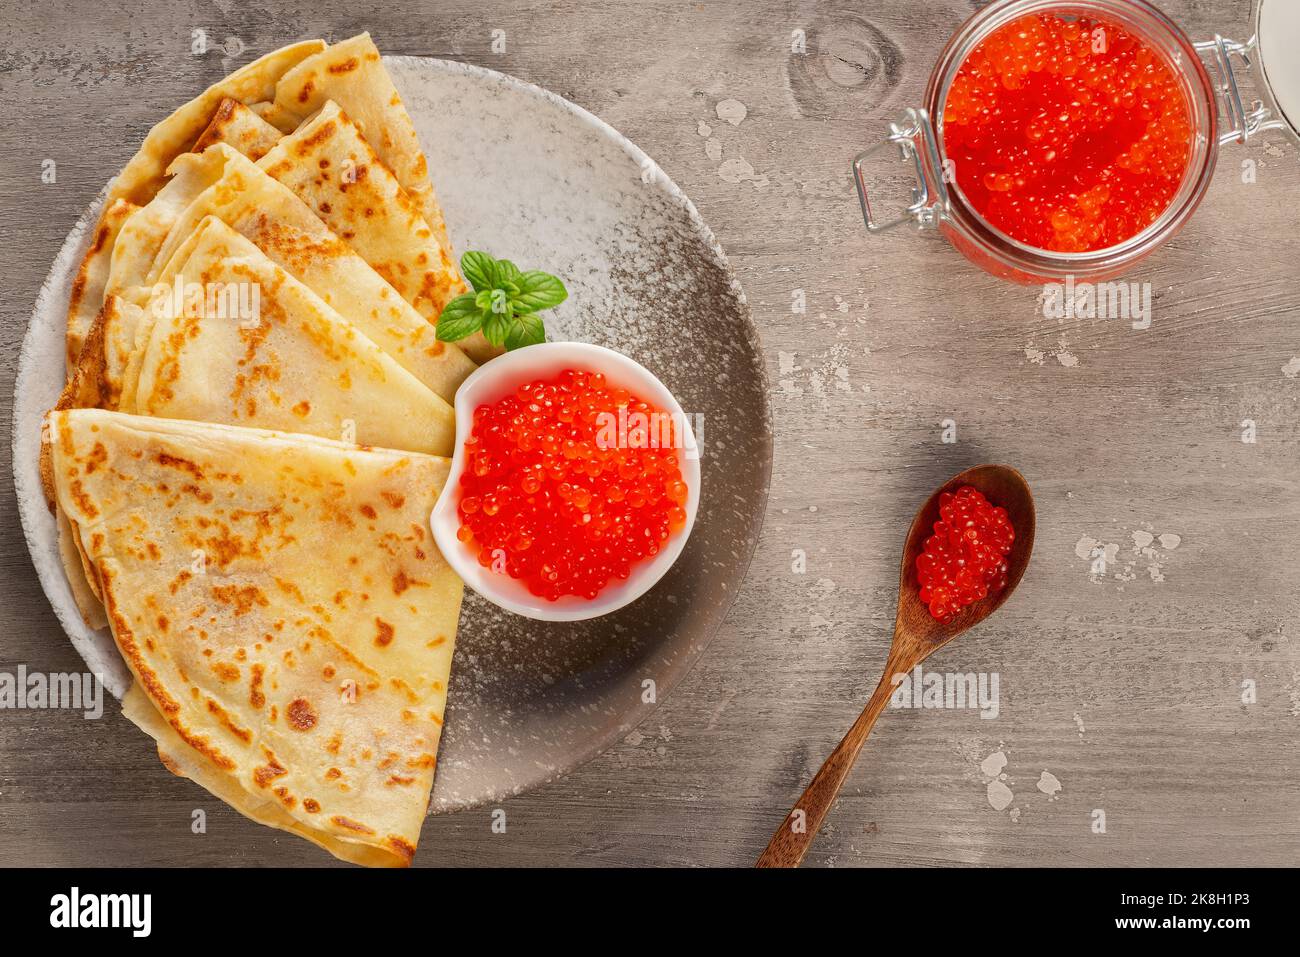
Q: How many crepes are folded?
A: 5